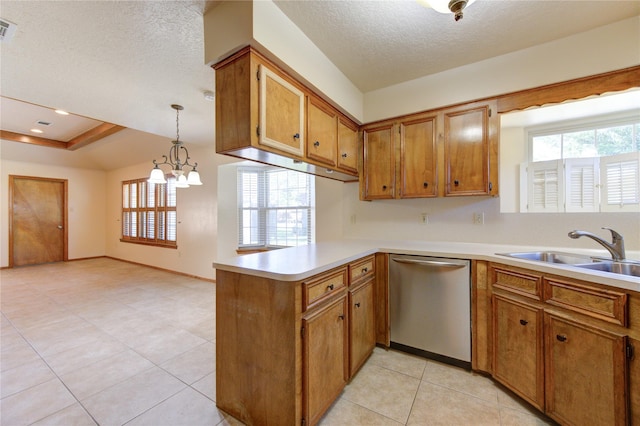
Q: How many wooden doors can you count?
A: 1